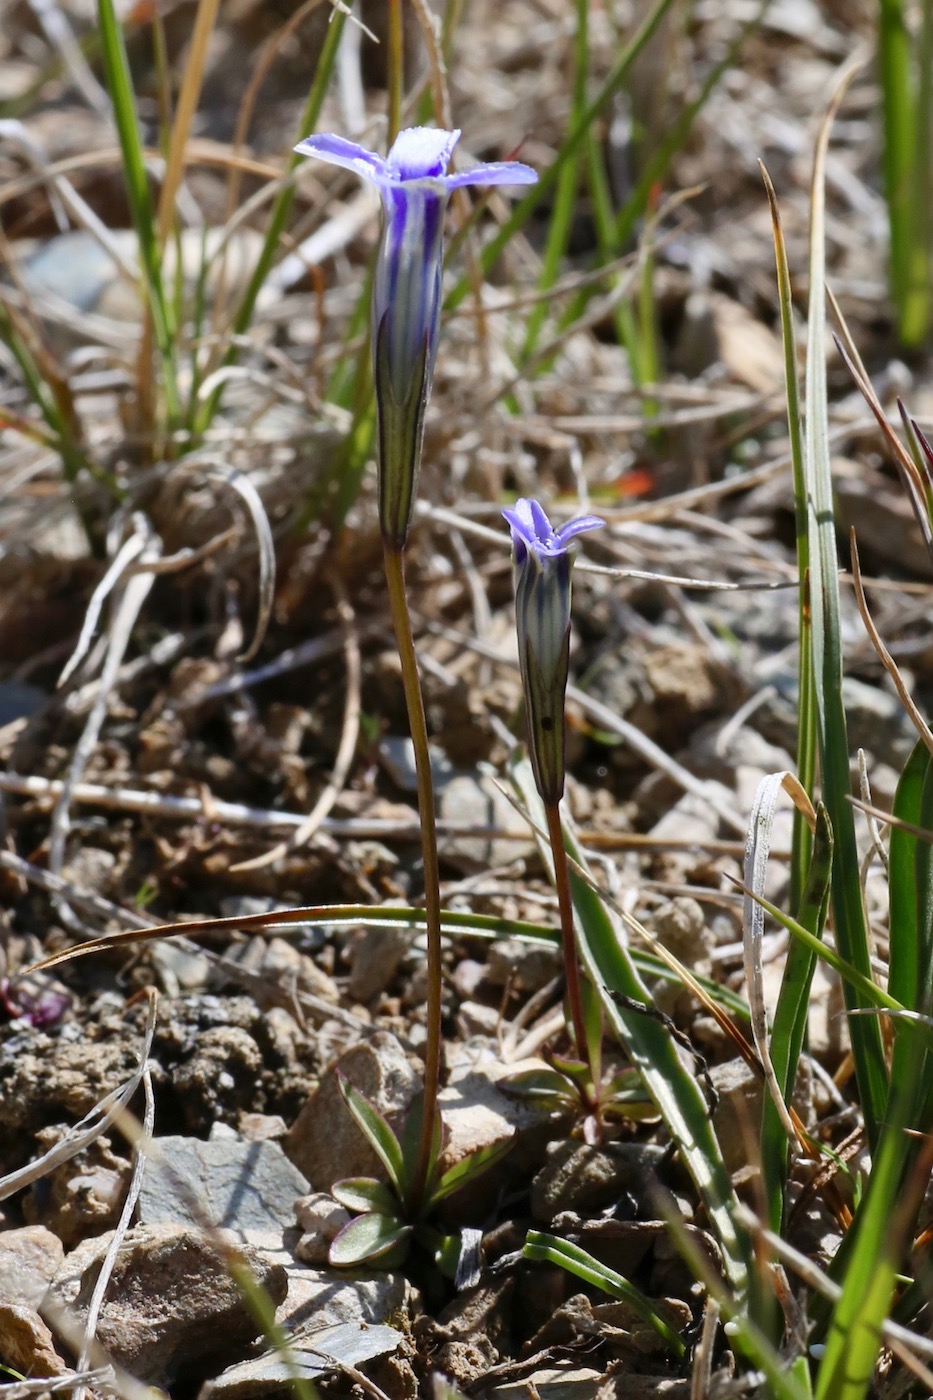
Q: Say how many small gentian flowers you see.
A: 2